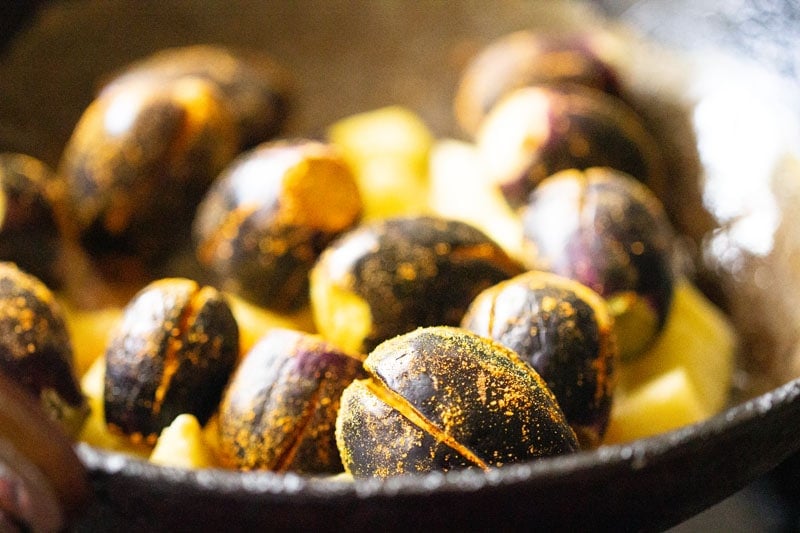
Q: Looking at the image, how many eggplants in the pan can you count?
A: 13